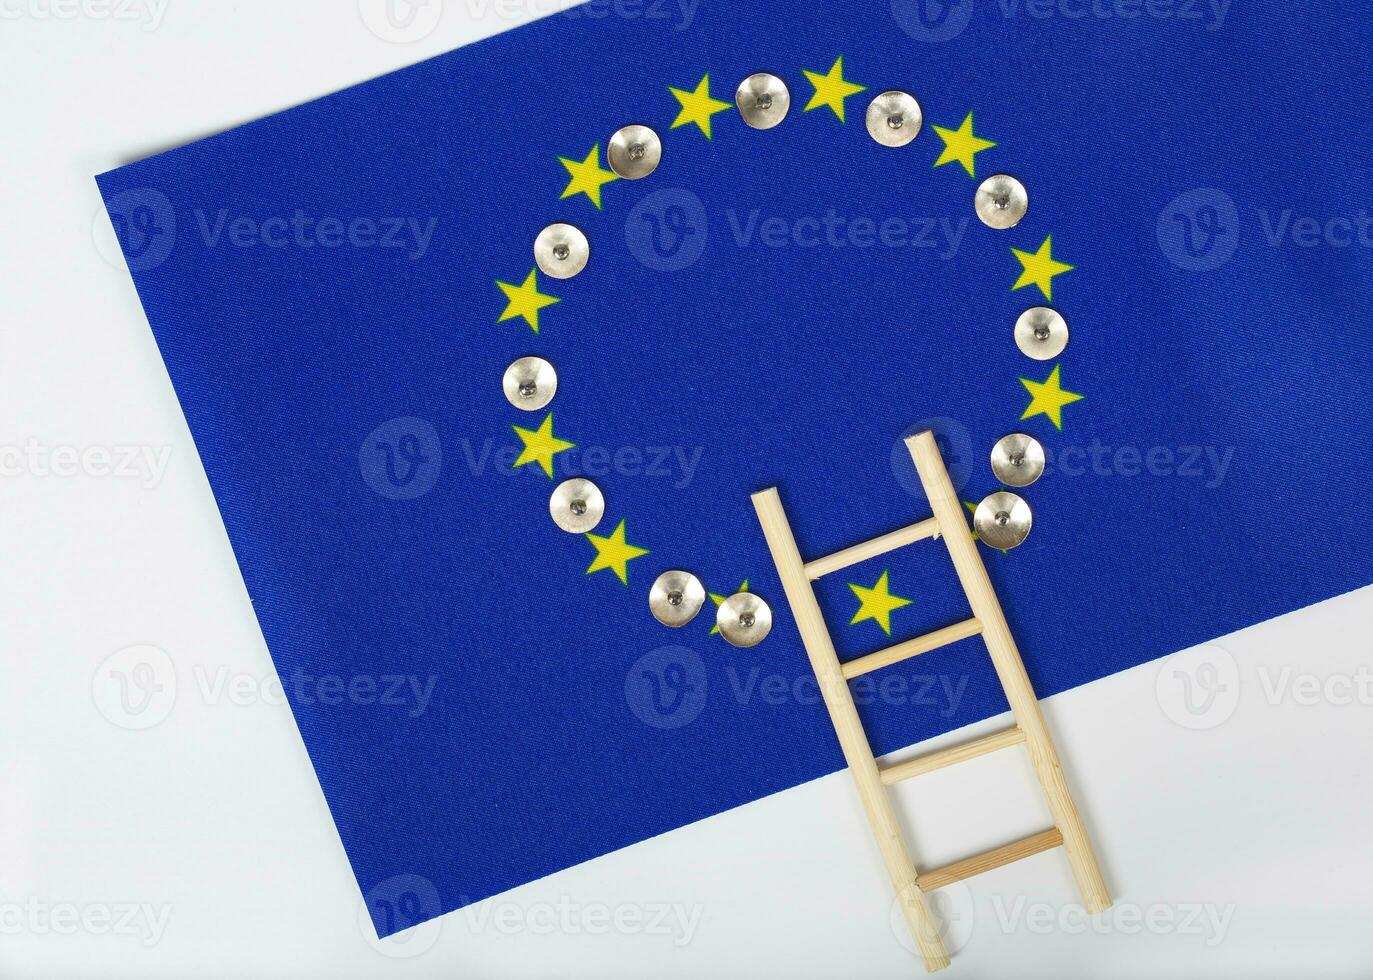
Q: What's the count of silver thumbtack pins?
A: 12